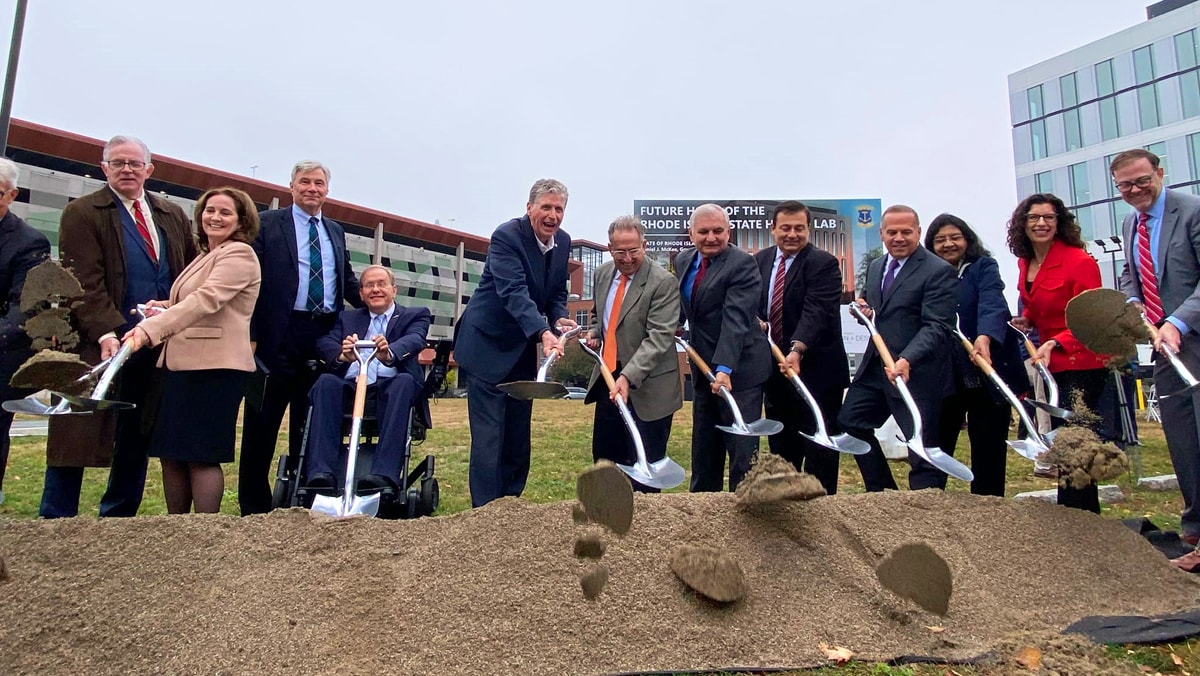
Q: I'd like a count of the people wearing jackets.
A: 13